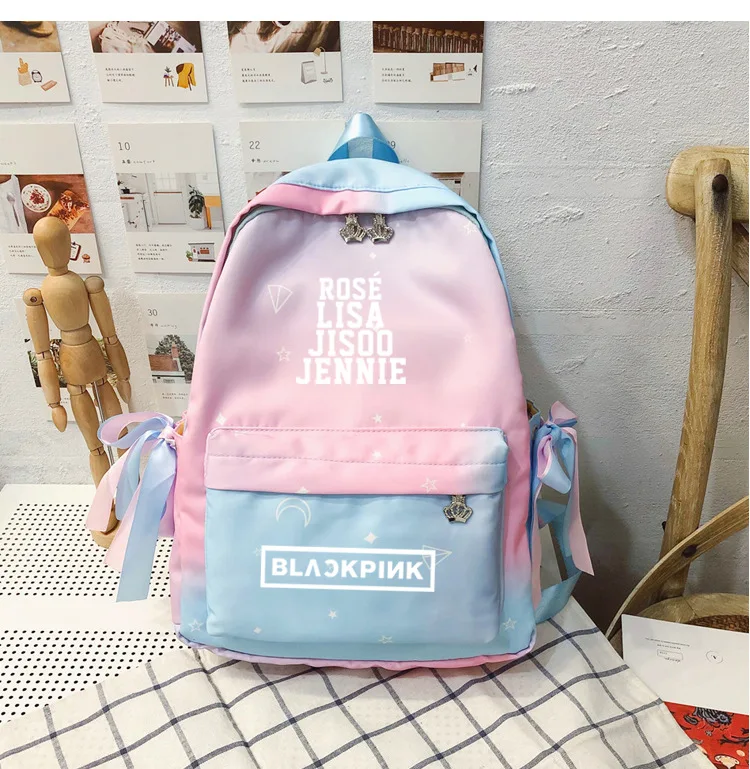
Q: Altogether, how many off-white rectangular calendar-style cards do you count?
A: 10